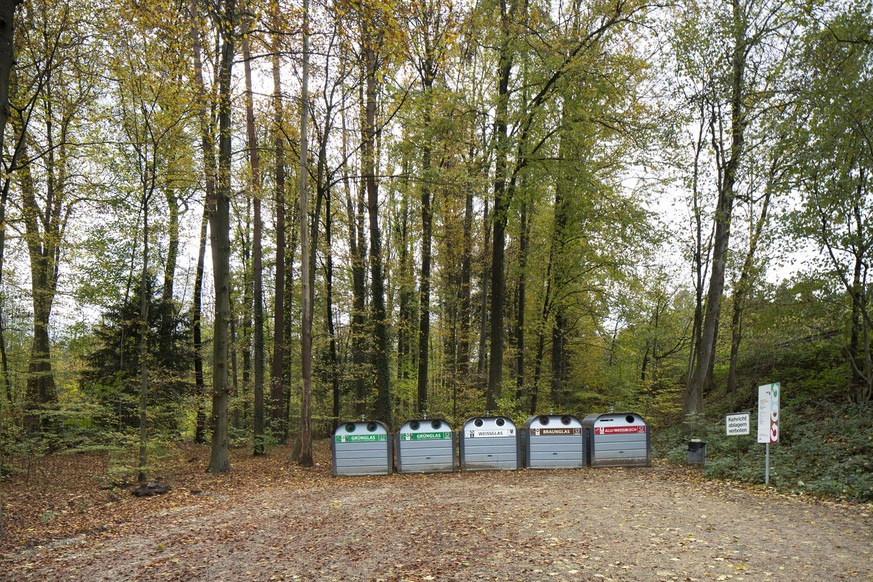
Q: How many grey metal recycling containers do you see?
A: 5